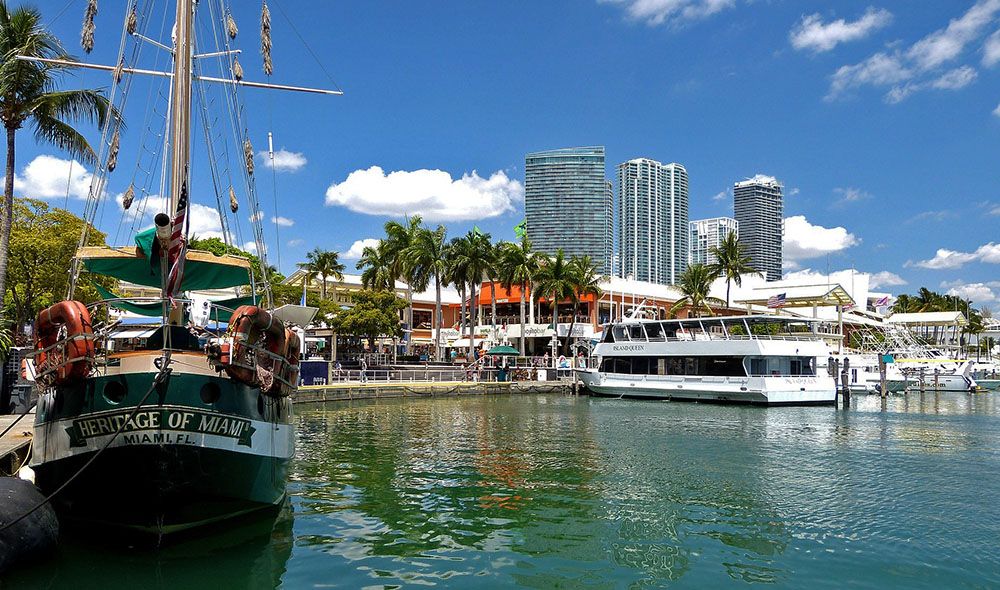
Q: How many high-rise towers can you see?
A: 4